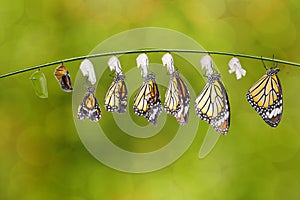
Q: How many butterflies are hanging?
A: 6